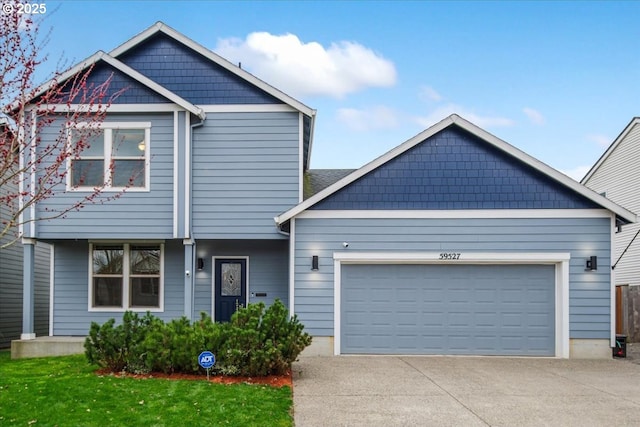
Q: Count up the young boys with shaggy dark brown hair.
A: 0